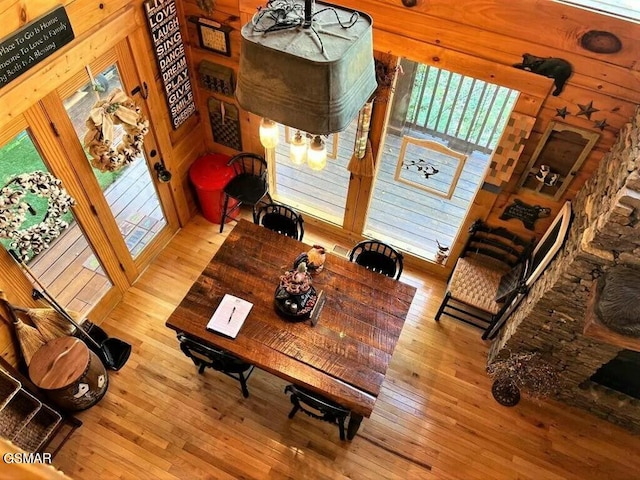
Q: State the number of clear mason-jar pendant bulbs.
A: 3